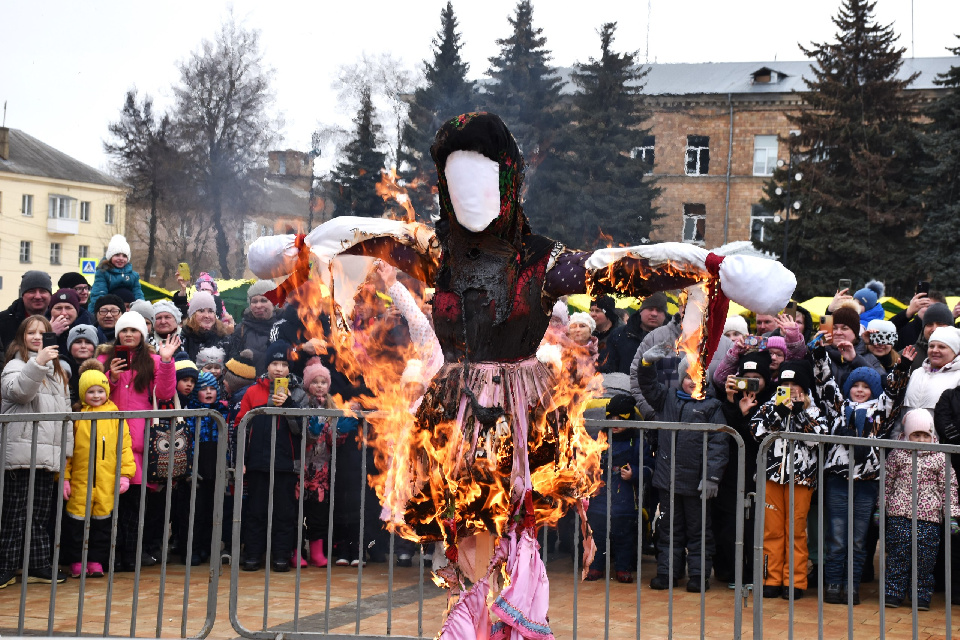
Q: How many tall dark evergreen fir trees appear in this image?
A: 6